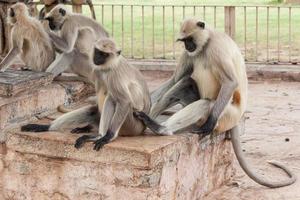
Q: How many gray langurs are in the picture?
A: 4